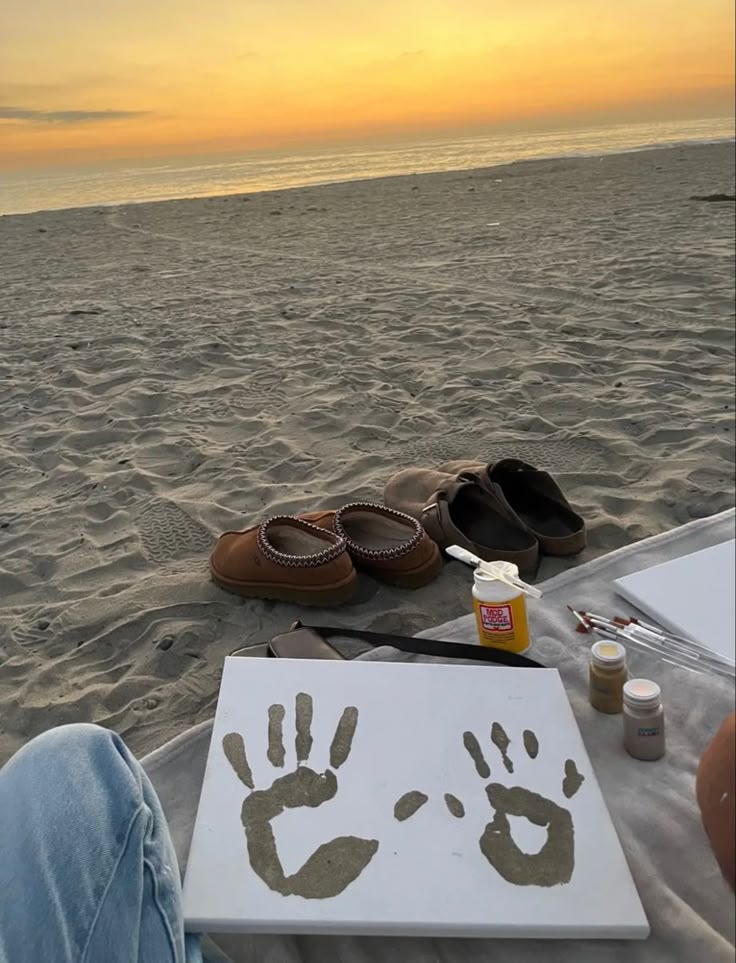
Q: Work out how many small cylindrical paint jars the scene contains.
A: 2